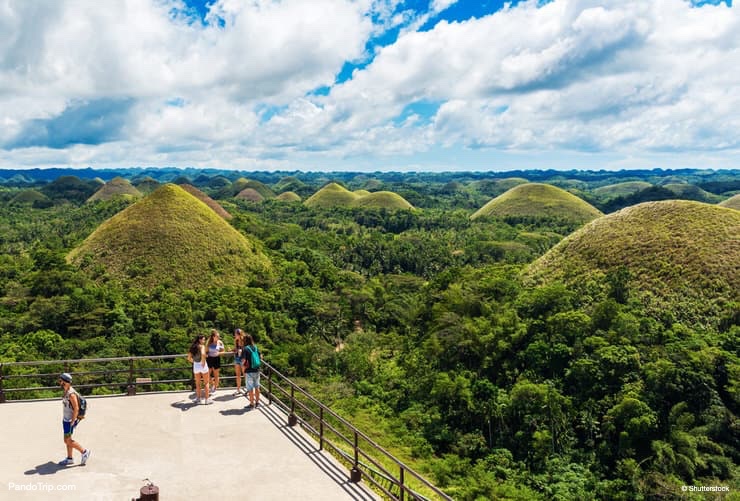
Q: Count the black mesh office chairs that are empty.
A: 0